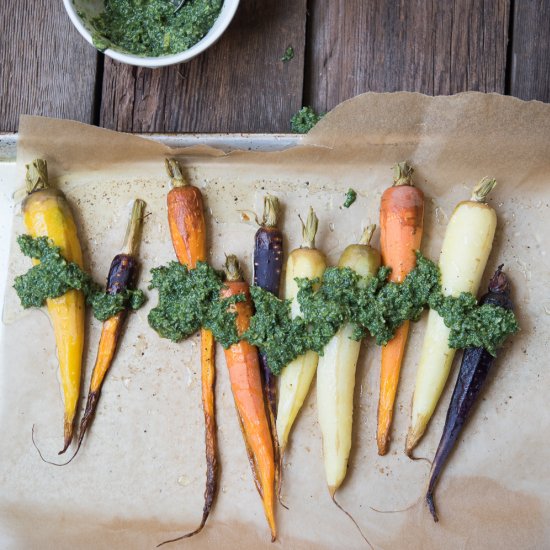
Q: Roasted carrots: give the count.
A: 10